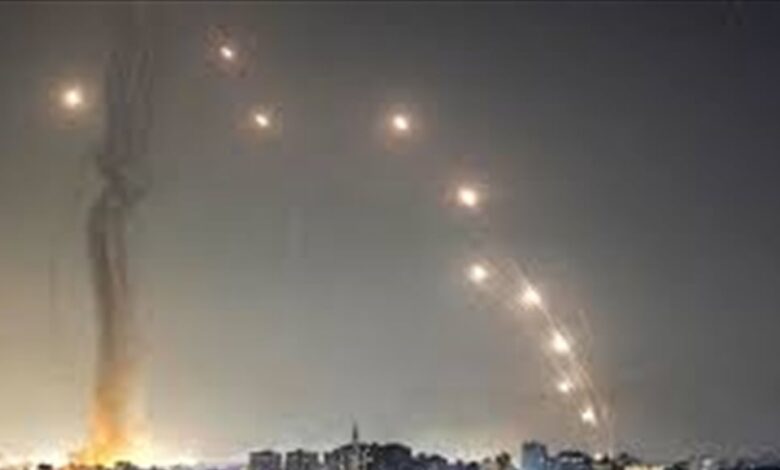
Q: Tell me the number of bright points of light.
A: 10